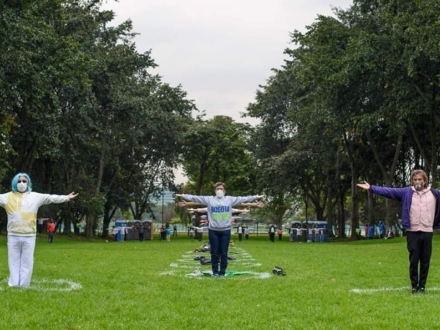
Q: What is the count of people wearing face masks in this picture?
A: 3